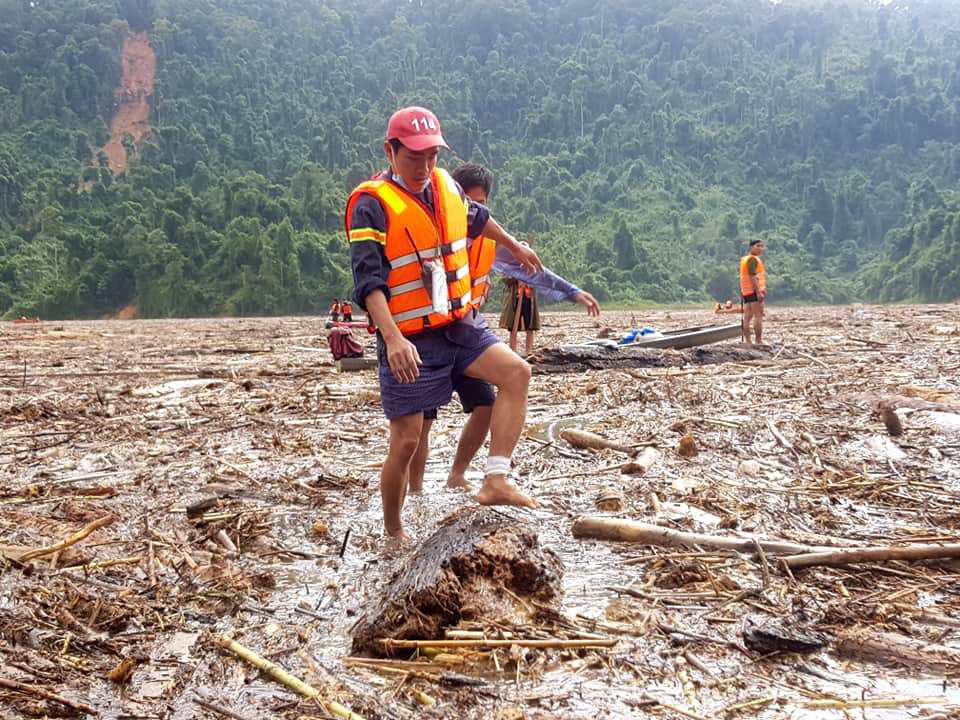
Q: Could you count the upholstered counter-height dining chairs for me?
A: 0